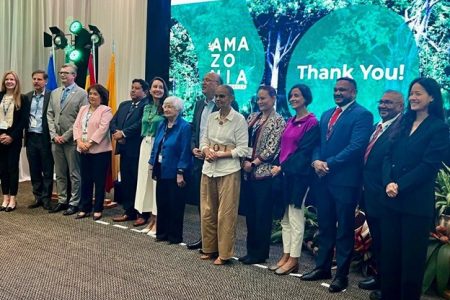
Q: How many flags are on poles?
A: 3